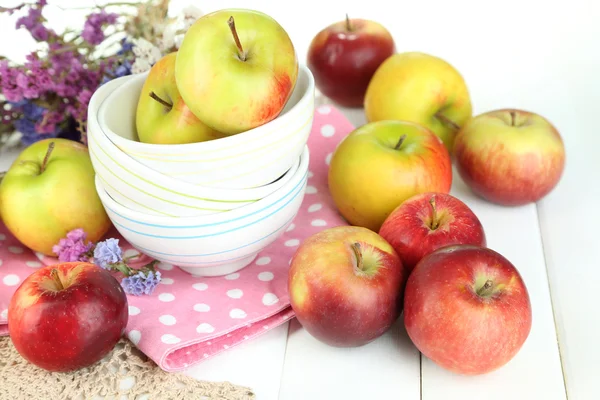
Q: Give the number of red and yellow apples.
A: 11